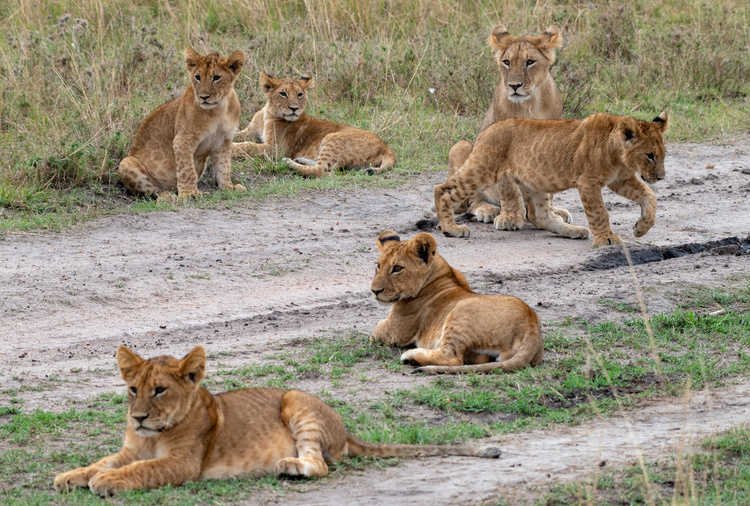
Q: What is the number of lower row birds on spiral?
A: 0